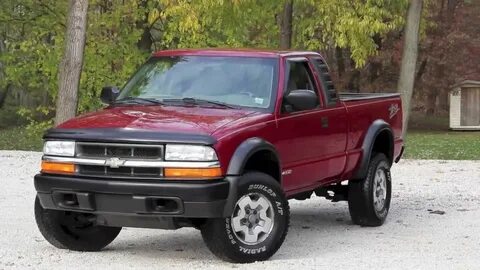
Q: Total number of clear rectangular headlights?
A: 2